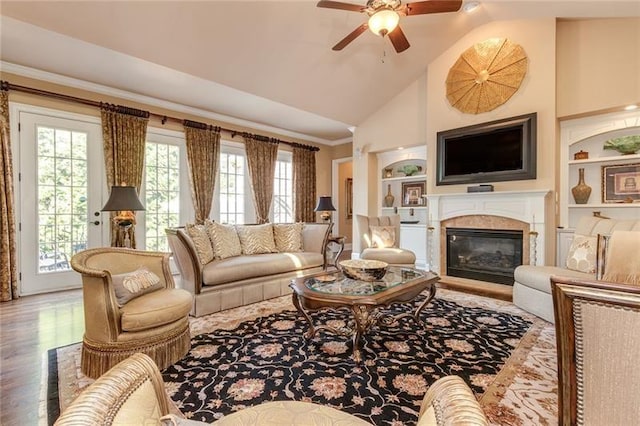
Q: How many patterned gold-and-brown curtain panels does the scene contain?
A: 5